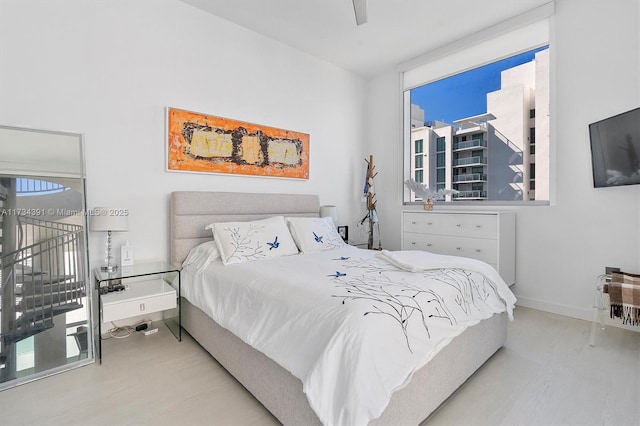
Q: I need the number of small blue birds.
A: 4